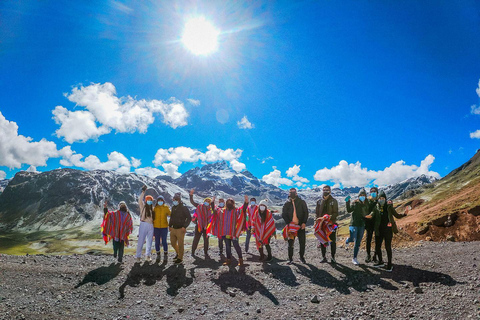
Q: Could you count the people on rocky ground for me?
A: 14